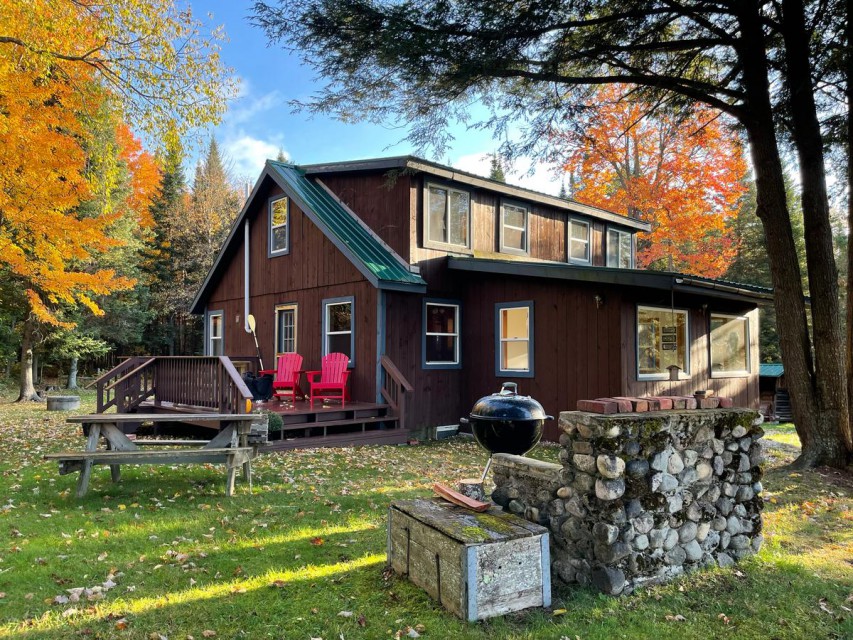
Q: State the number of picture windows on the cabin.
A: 2